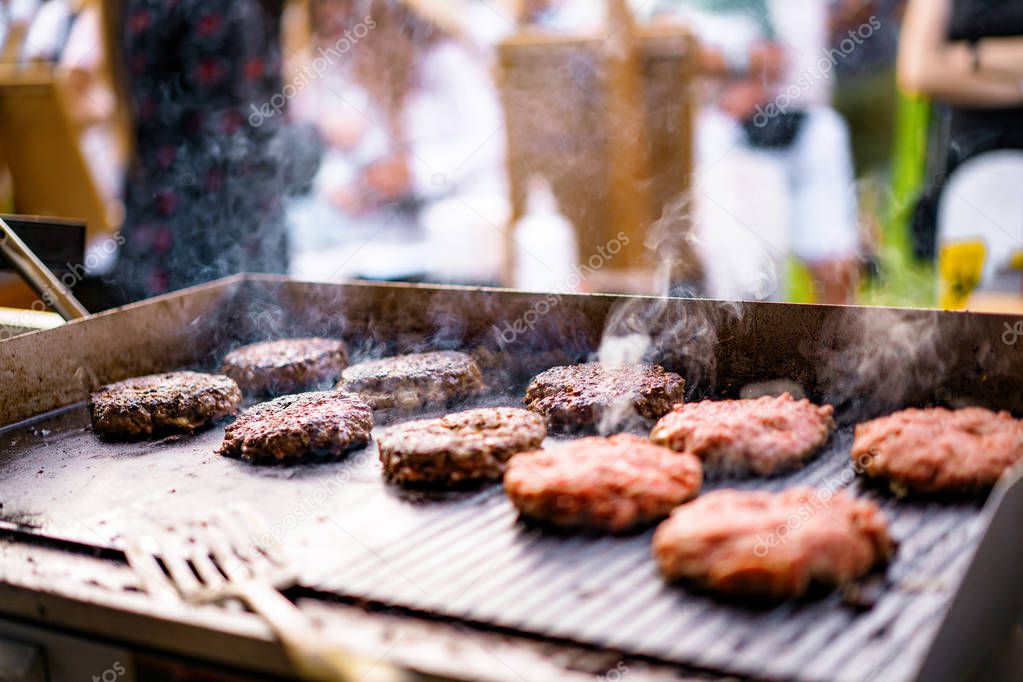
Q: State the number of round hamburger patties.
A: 10